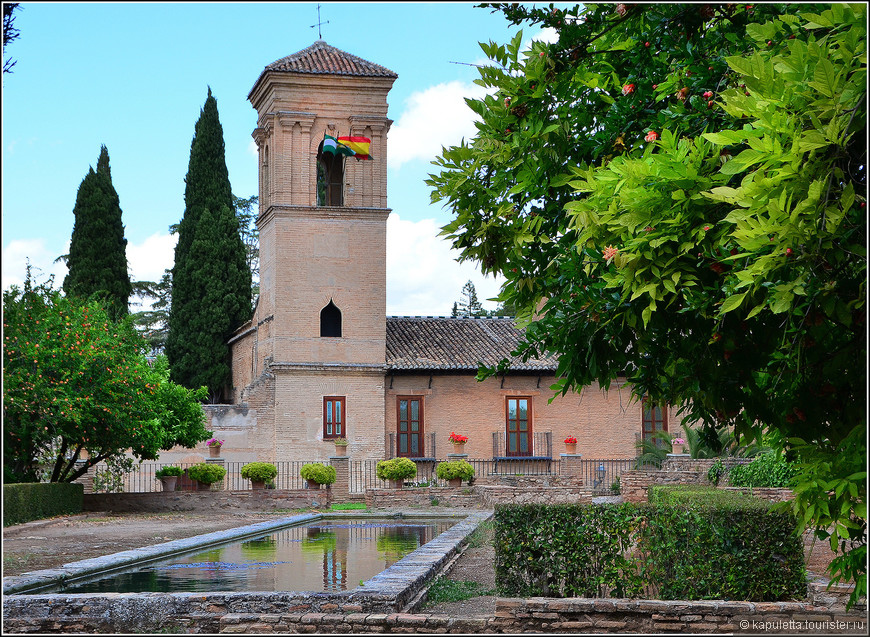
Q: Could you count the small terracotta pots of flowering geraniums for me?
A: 4